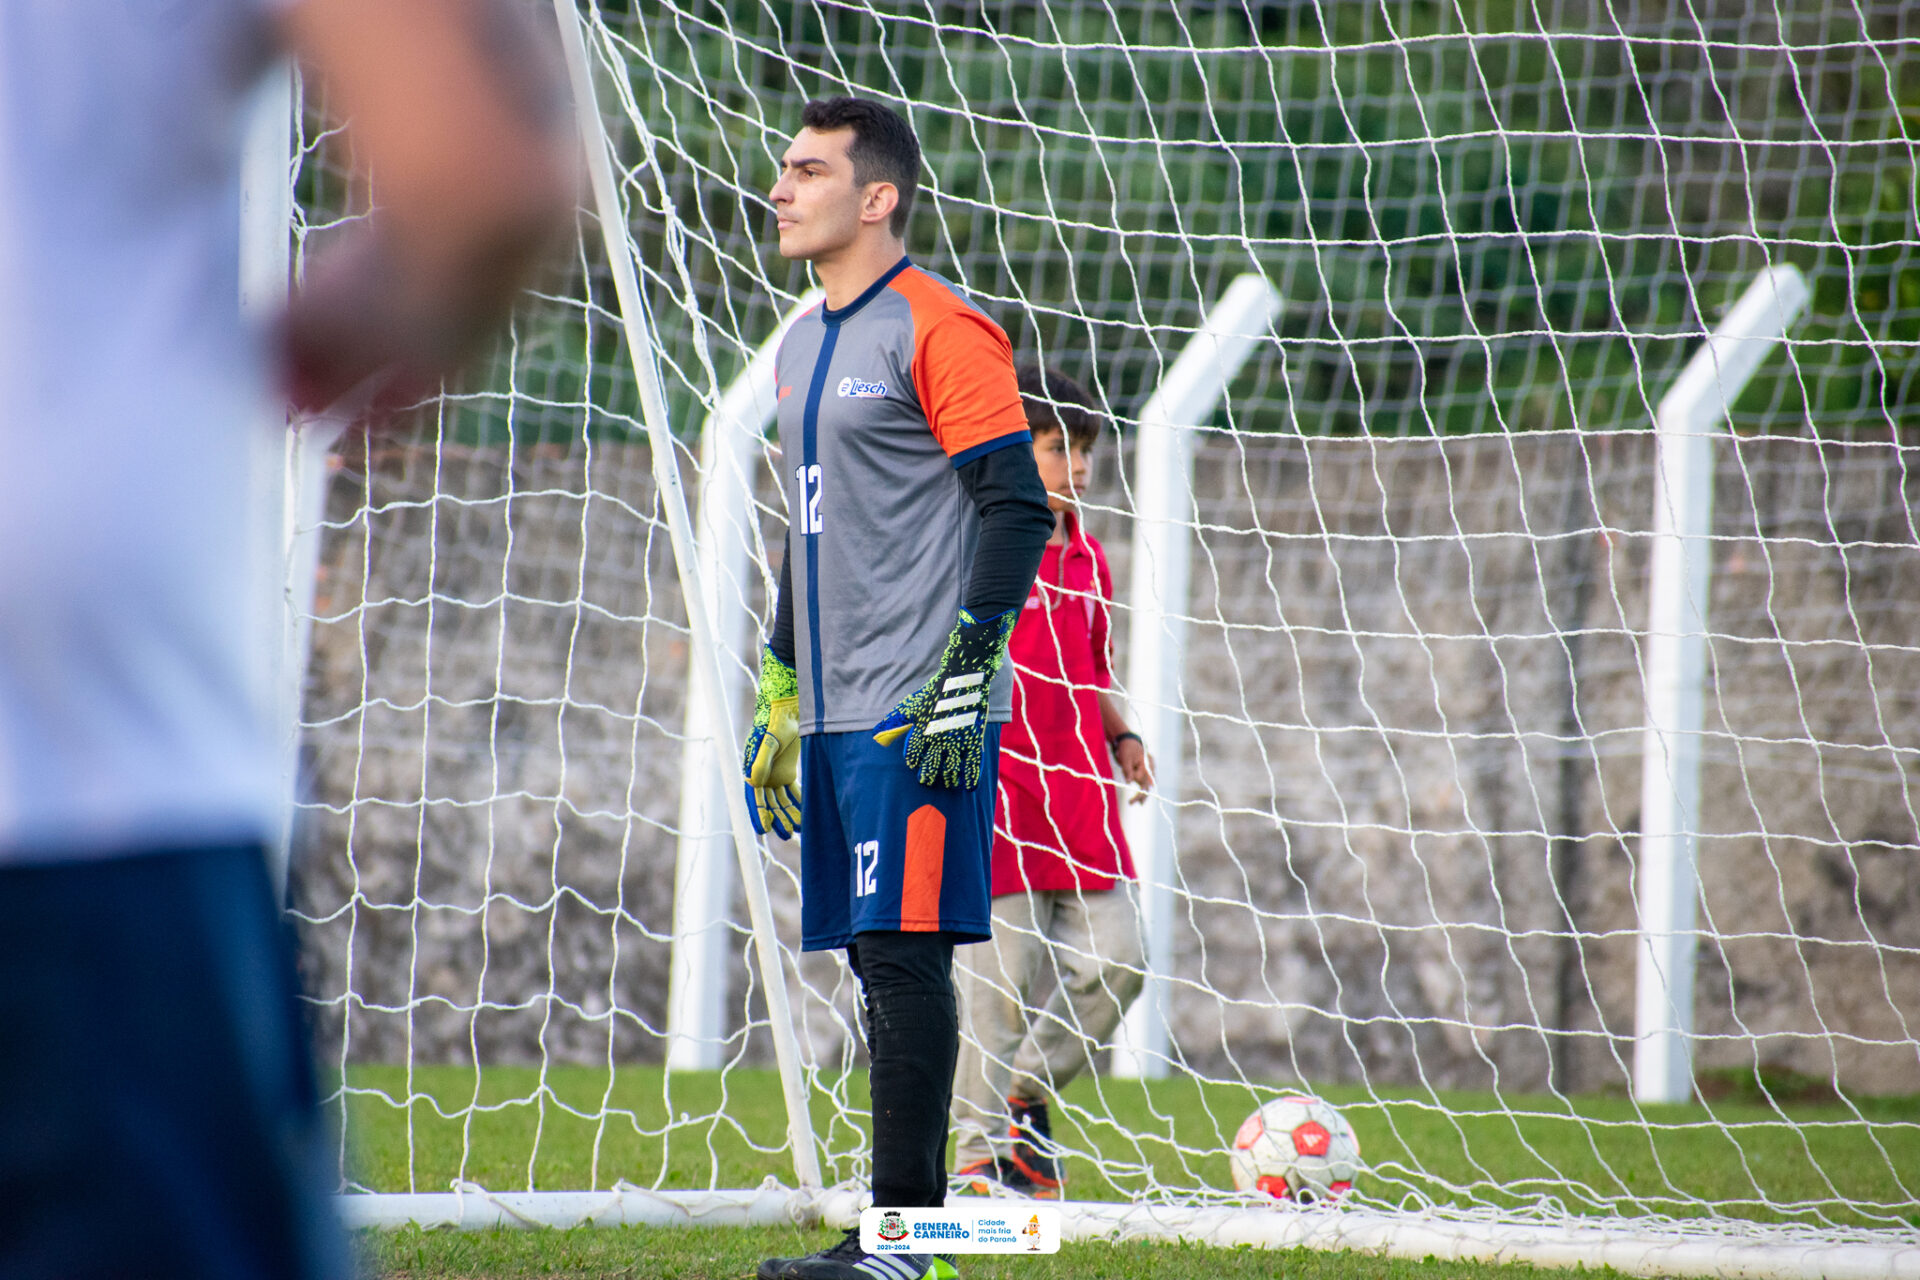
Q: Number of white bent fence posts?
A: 3